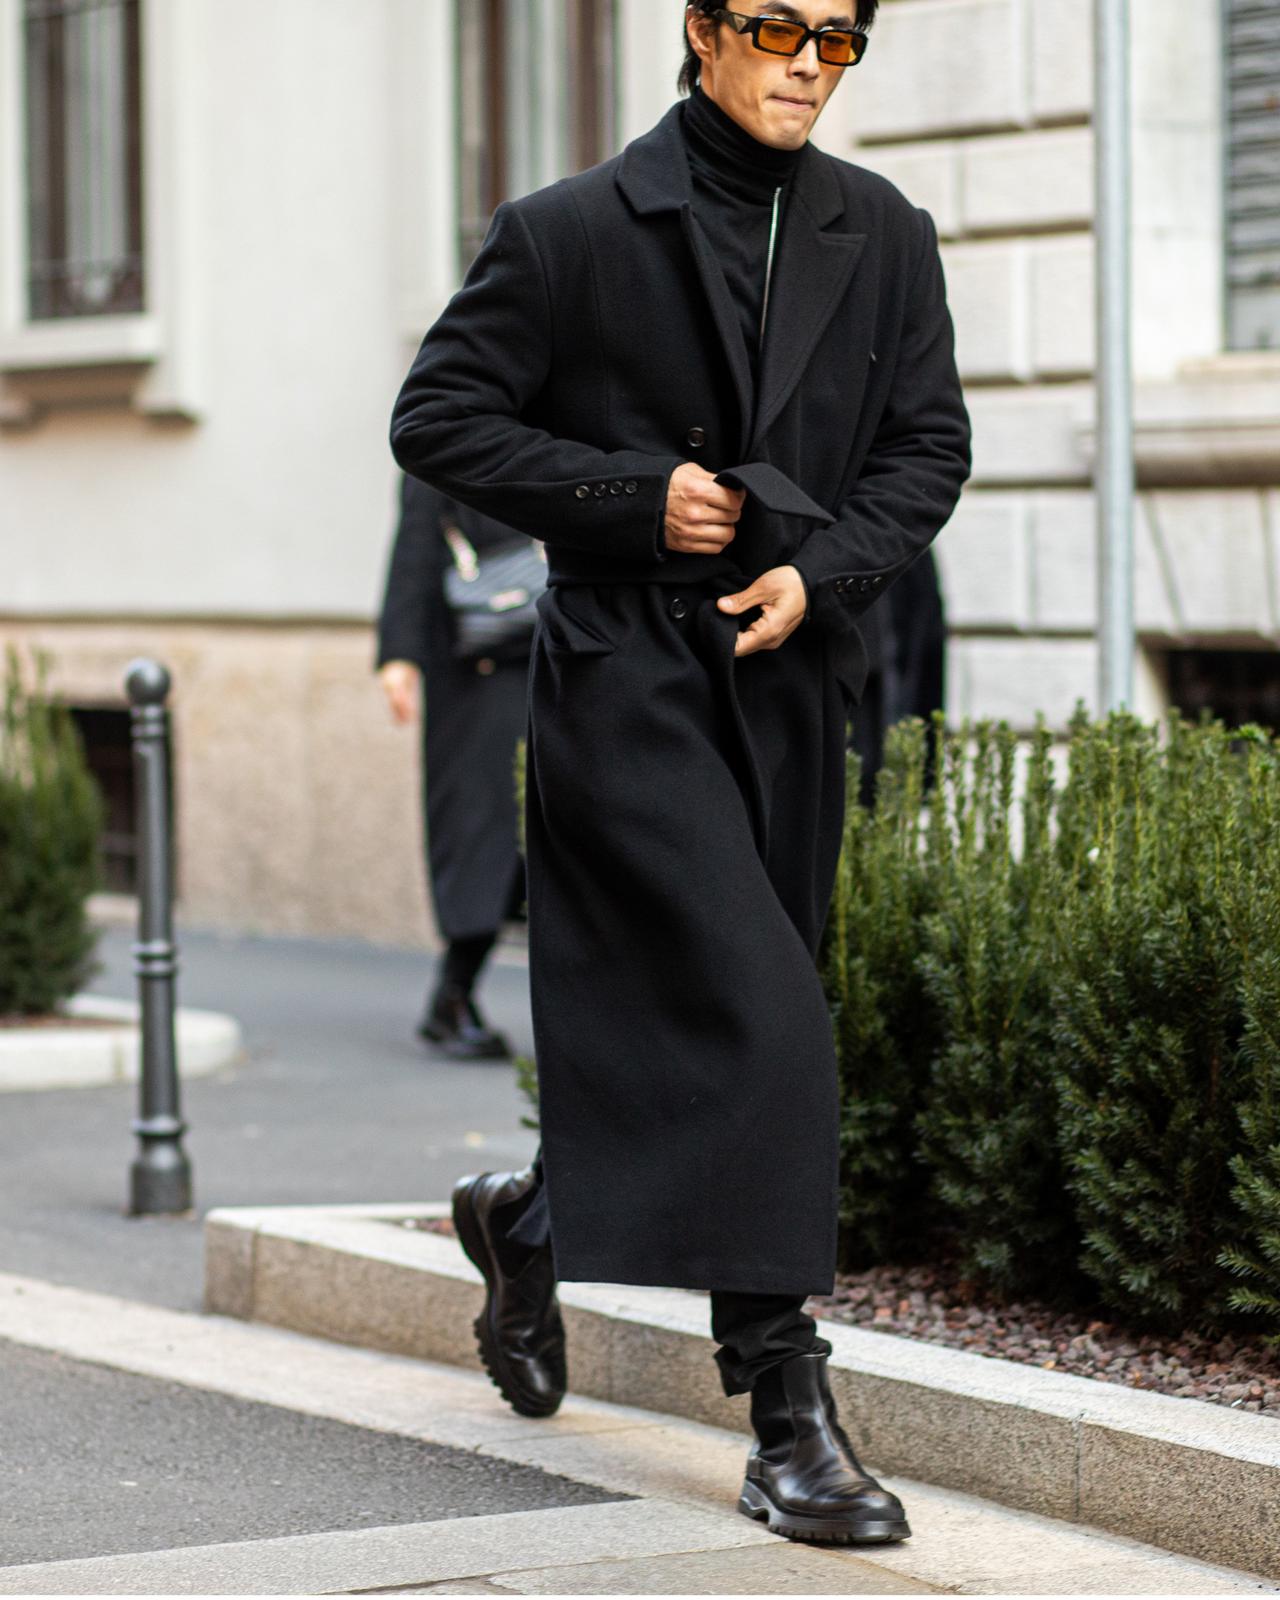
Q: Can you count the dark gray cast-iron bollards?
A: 1